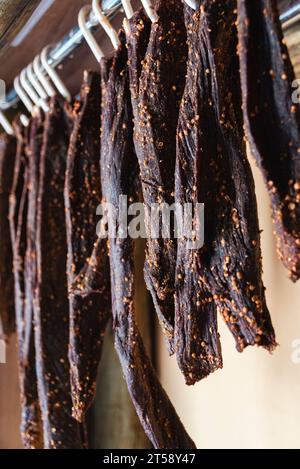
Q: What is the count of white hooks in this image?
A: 11